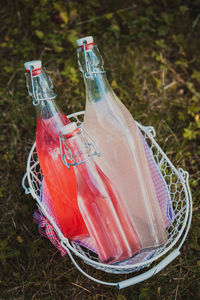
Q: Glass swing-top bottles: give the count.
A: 3